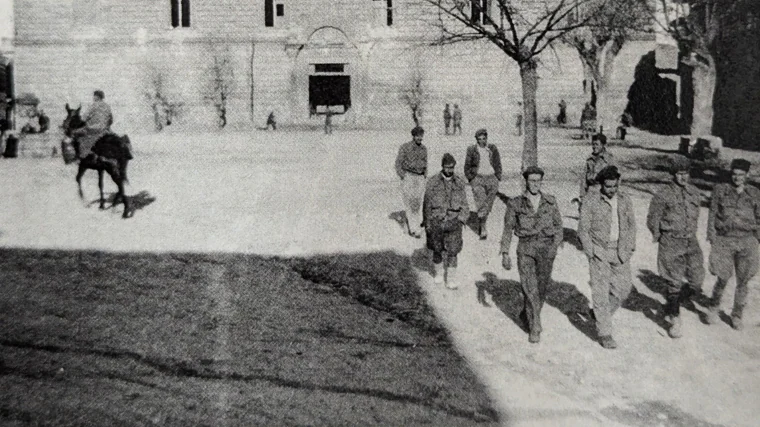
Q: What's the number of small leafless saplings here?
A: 3